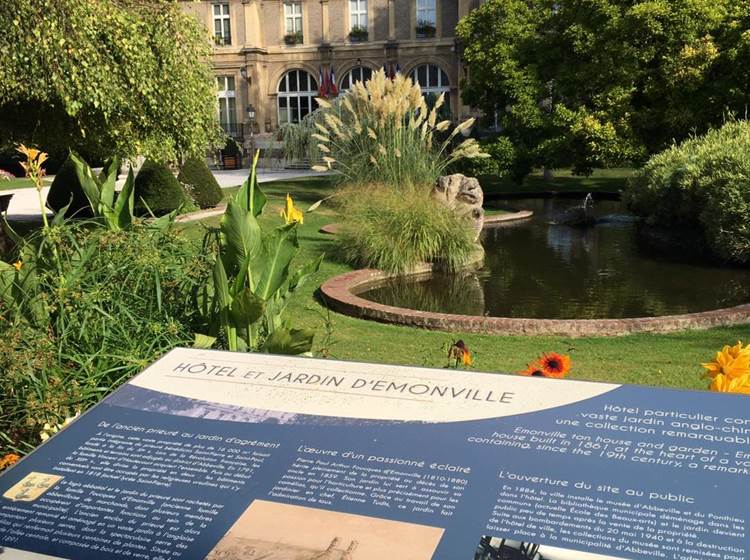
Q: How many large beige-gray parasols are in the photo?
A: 0